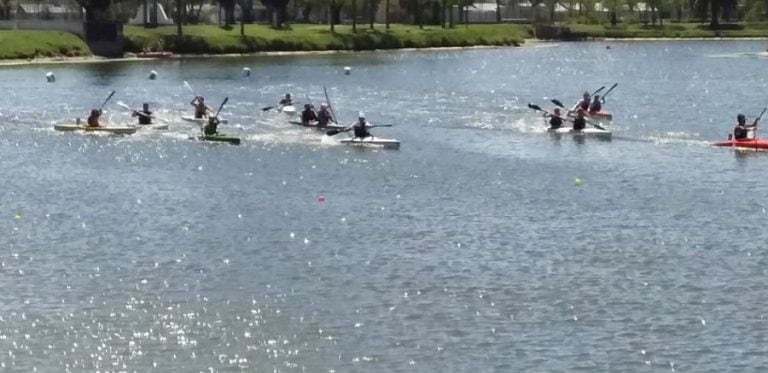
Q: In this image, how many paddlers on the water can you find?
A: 13